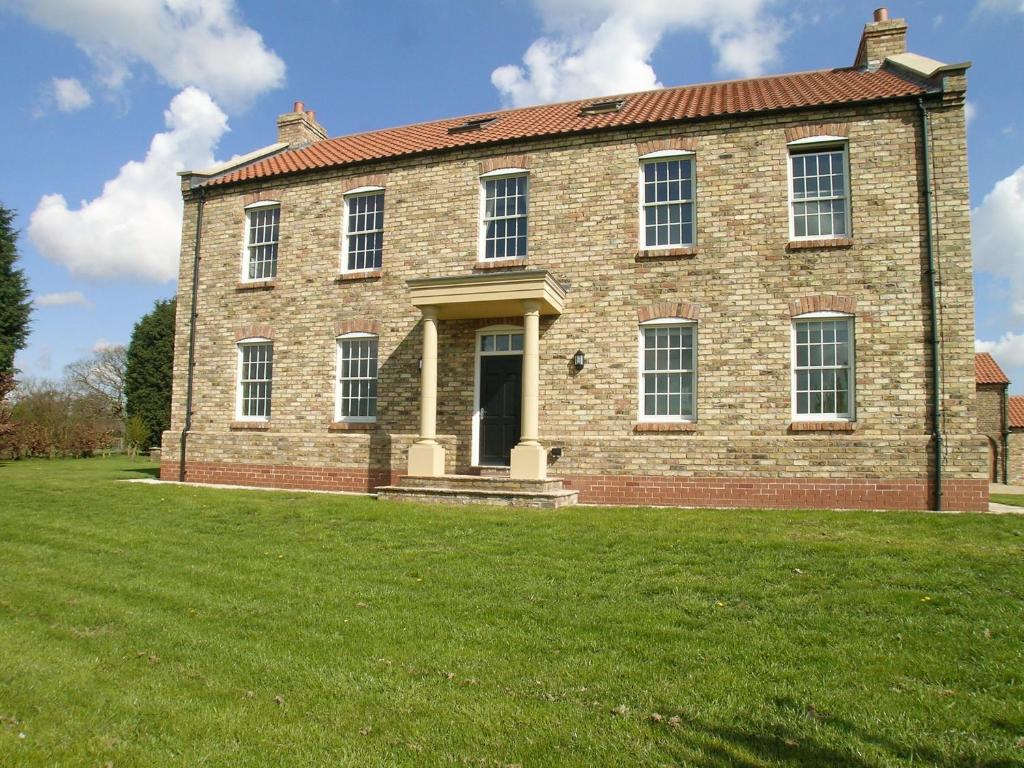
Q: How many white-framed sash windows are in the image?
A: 9